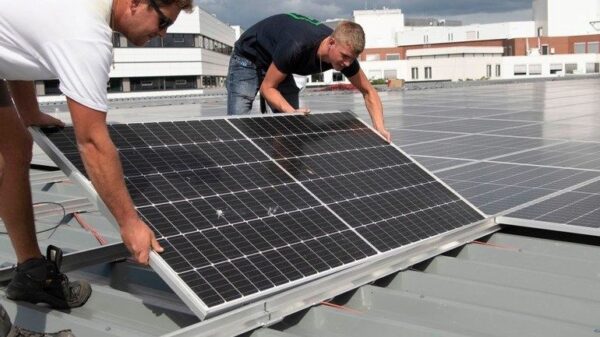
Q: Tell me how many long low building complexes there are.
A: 2